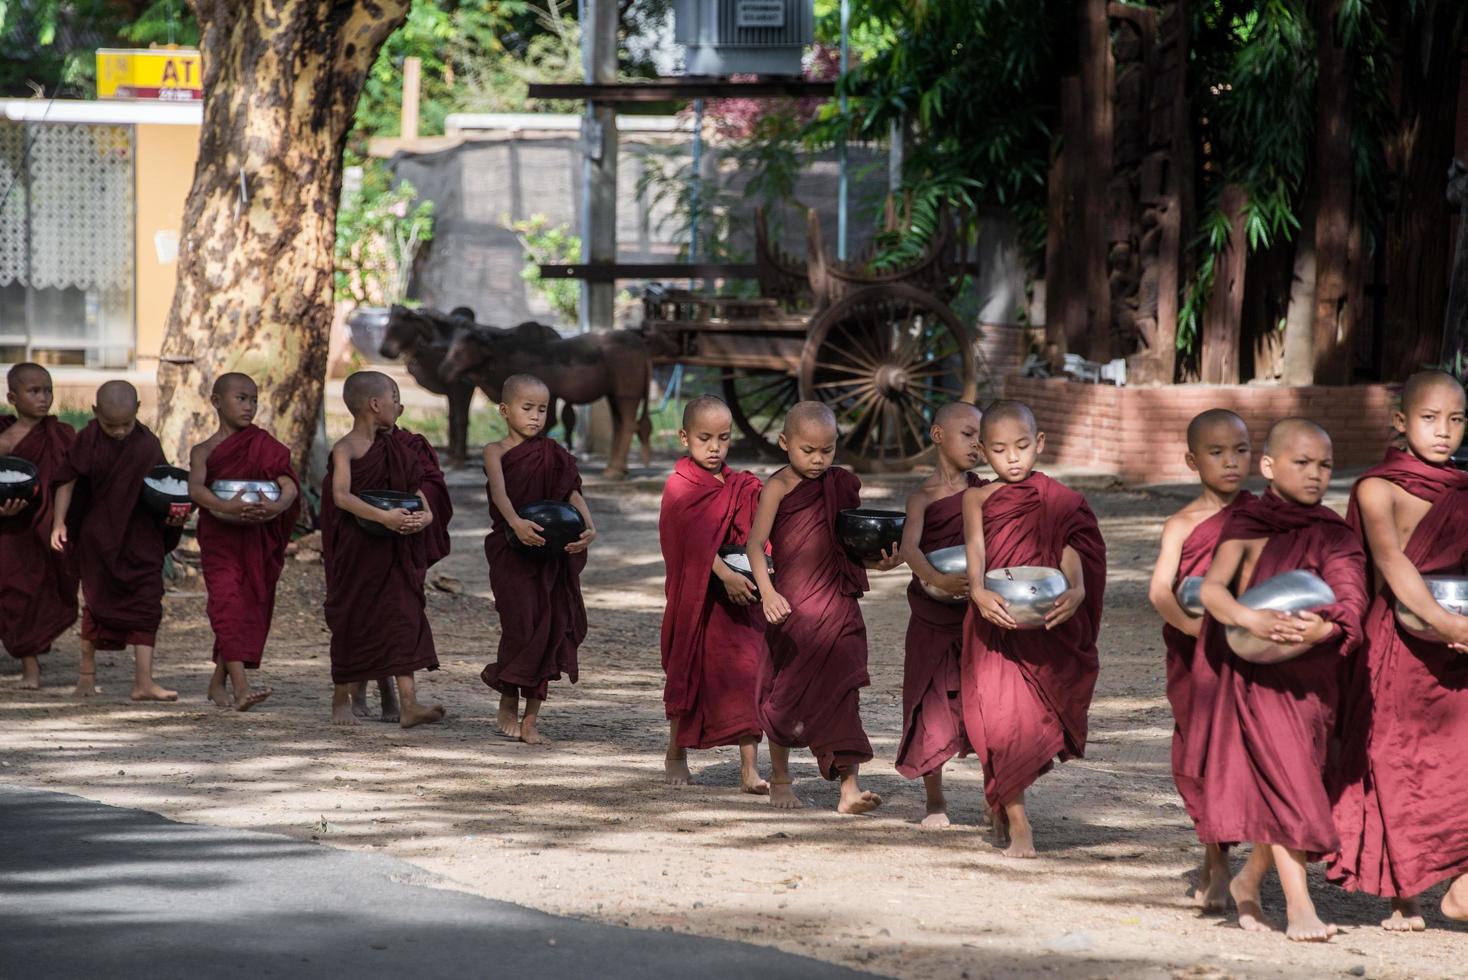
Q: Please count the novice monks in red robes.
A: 13